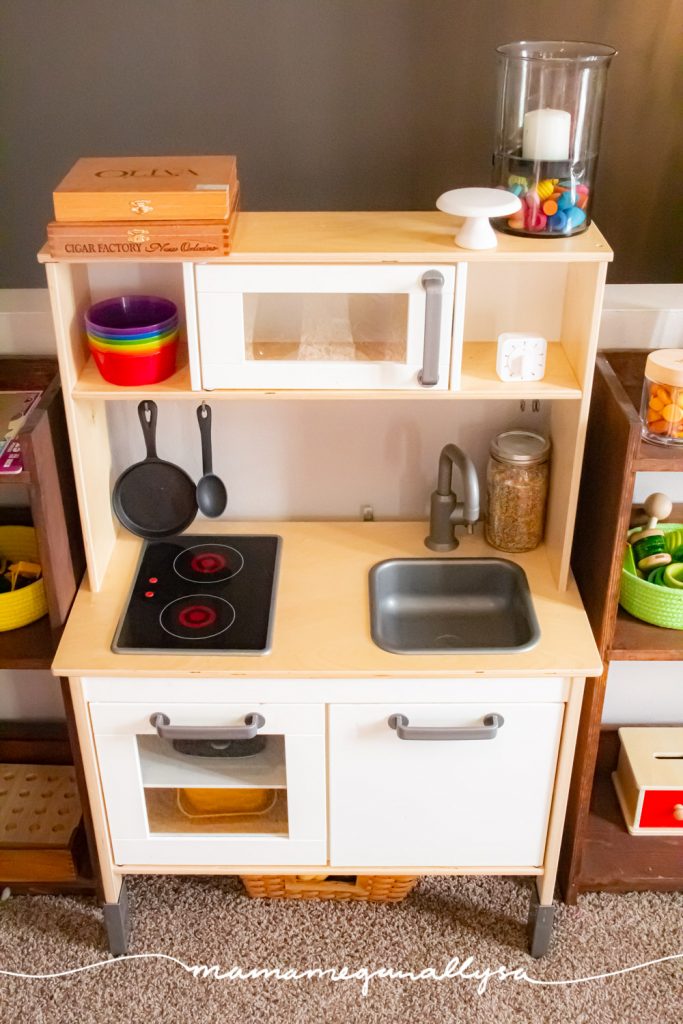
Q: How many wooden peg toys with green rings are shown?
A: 1